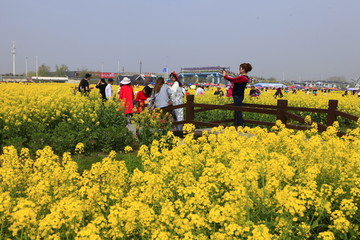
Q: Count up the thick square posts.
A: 3